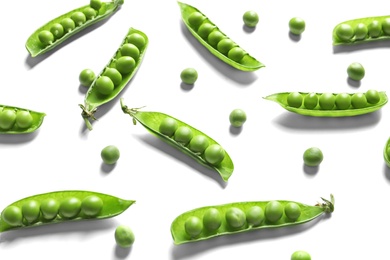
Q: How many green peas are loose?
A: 10